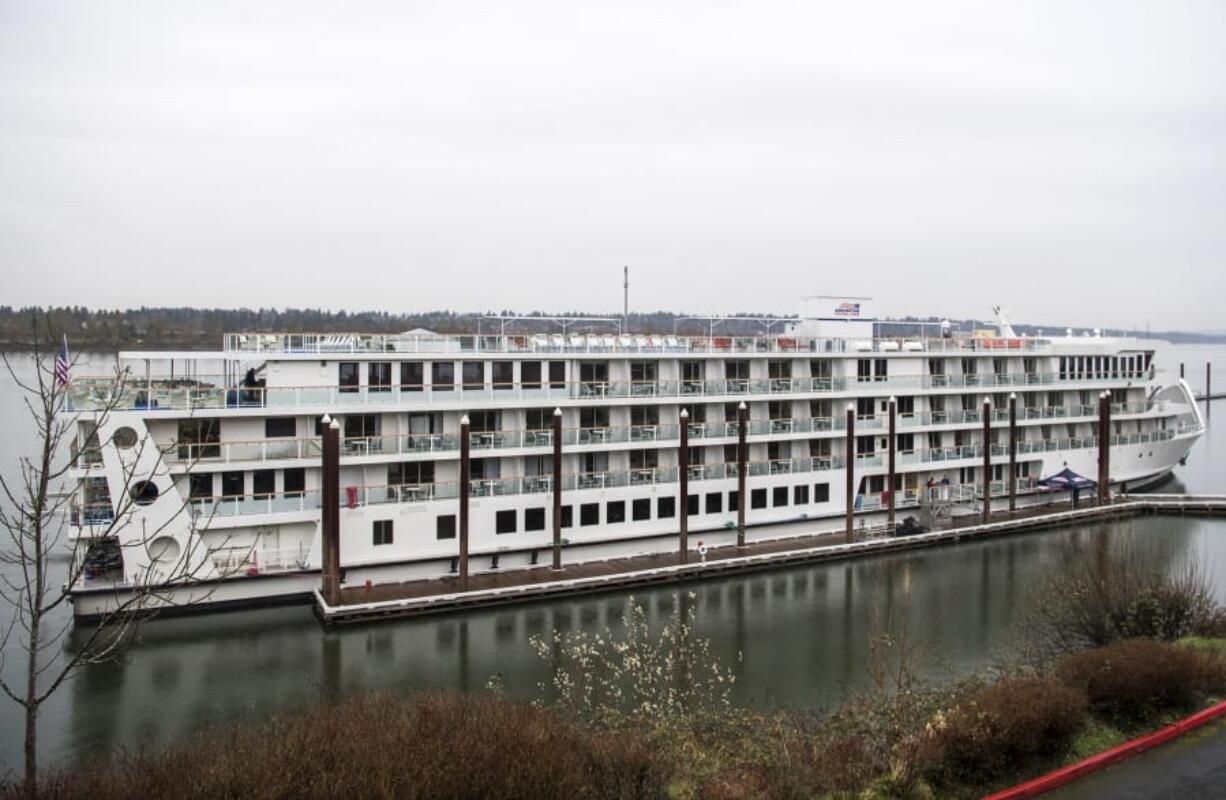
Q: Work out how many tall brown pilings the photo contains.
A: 12